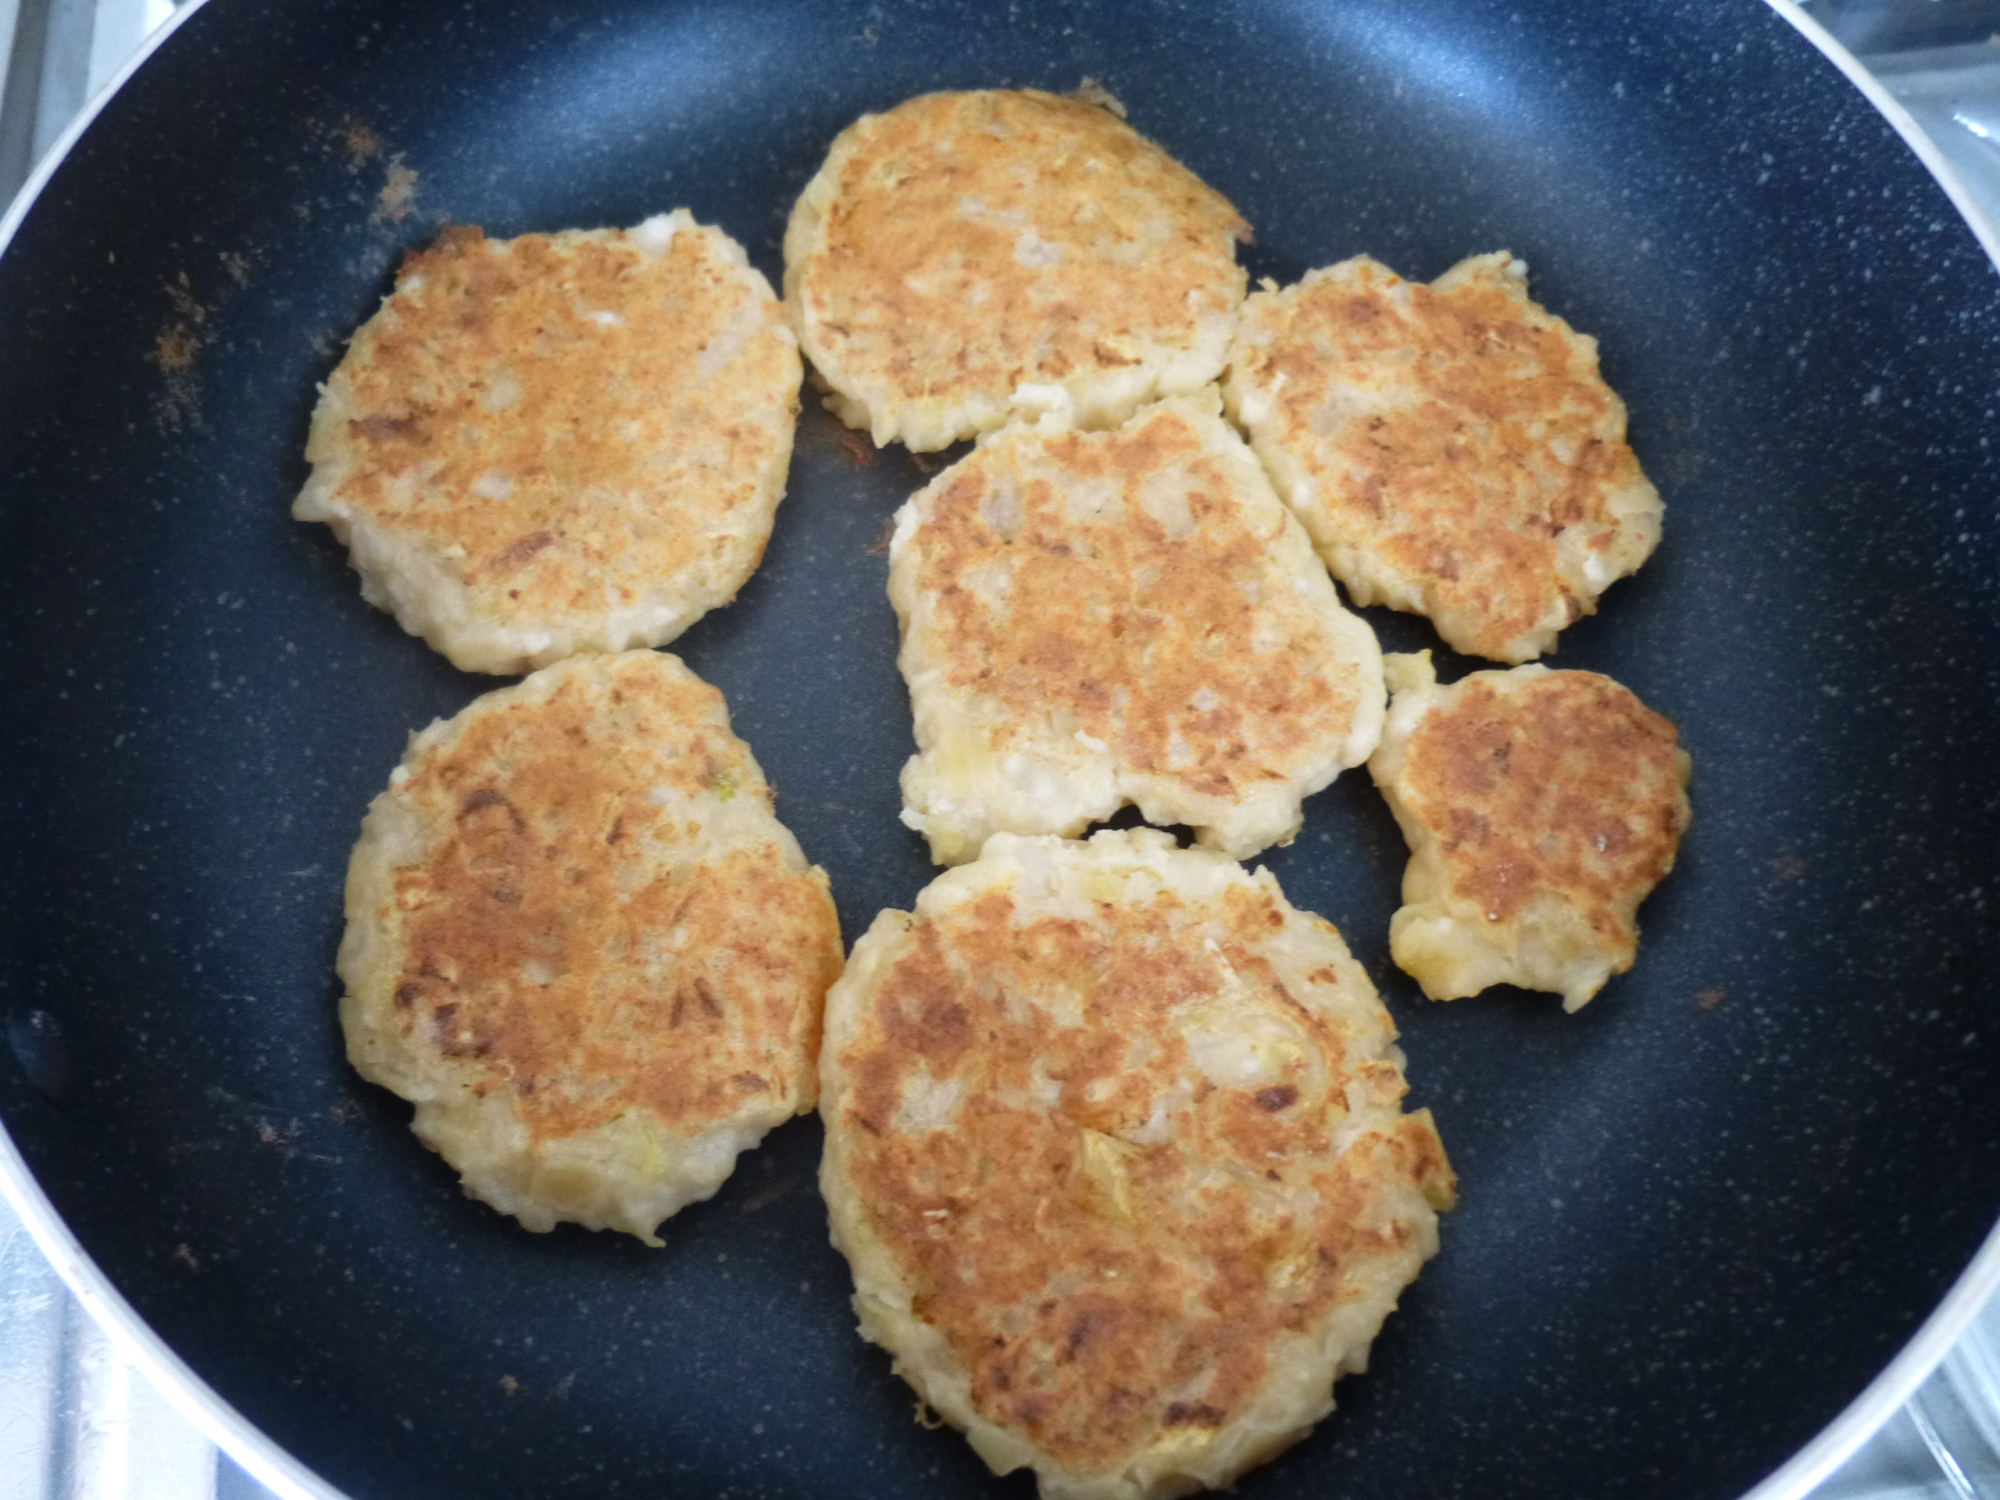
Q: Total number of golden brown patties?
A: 7